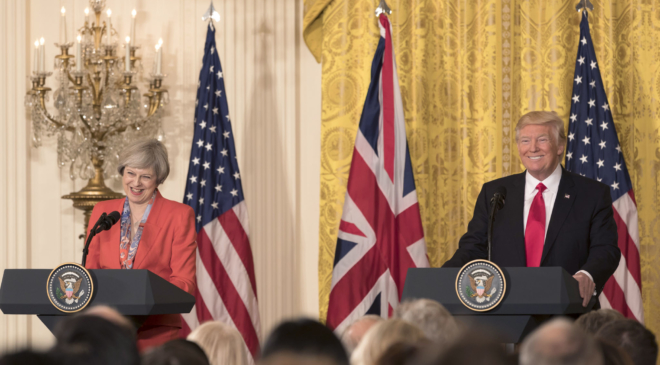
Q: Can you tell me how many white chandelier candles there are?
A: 10